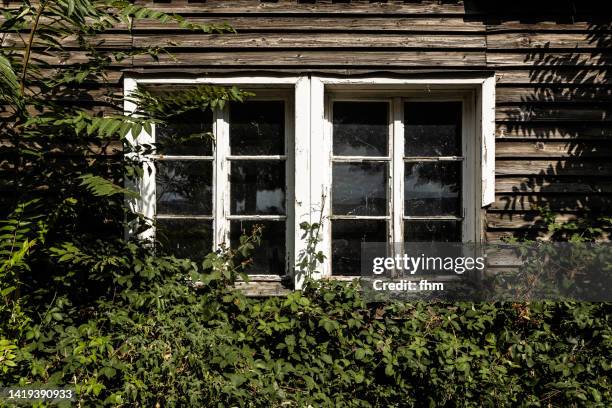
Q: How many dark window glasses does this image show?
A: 12